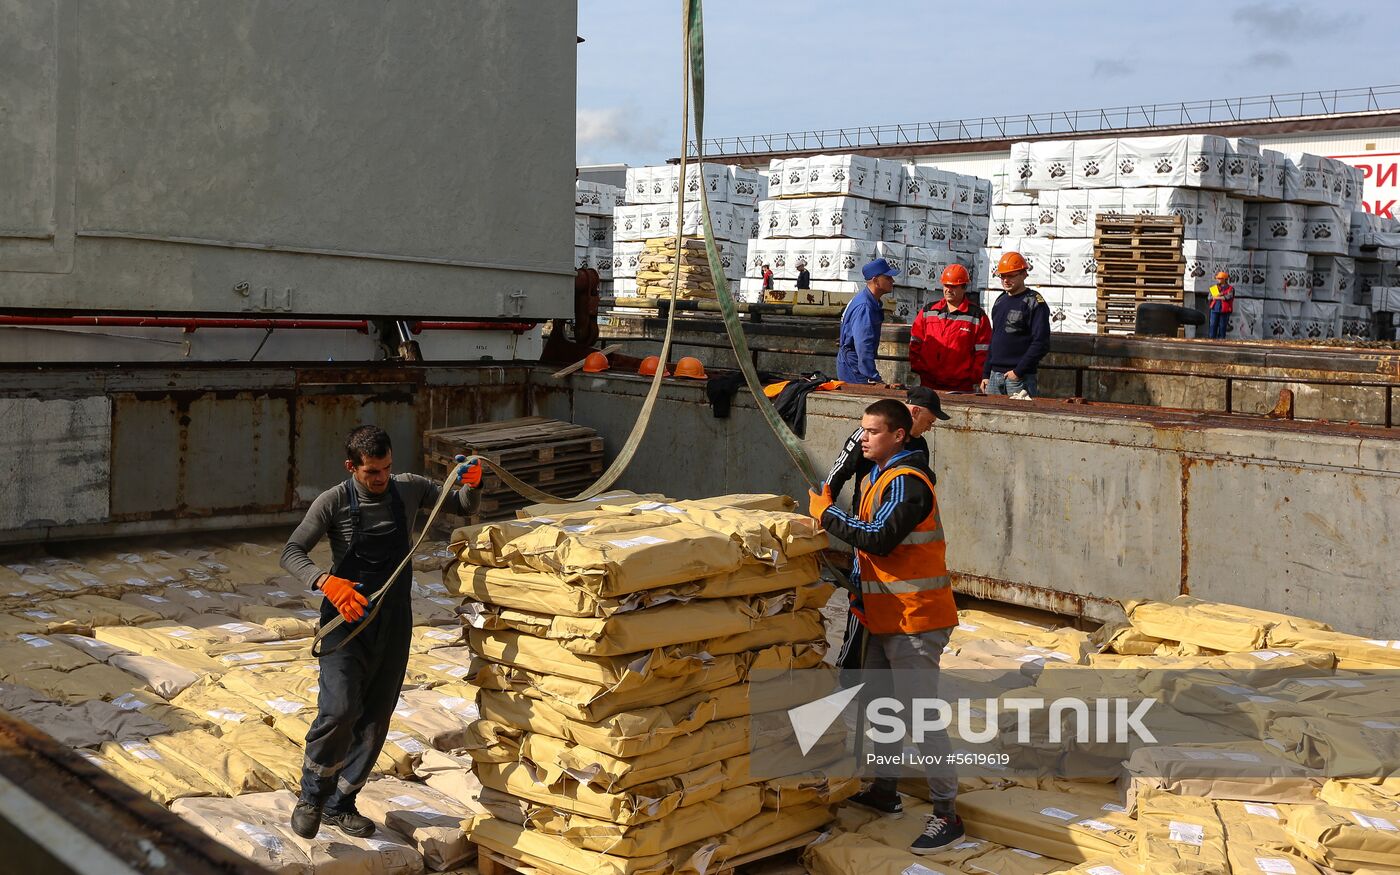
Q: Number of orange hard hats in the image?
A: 6